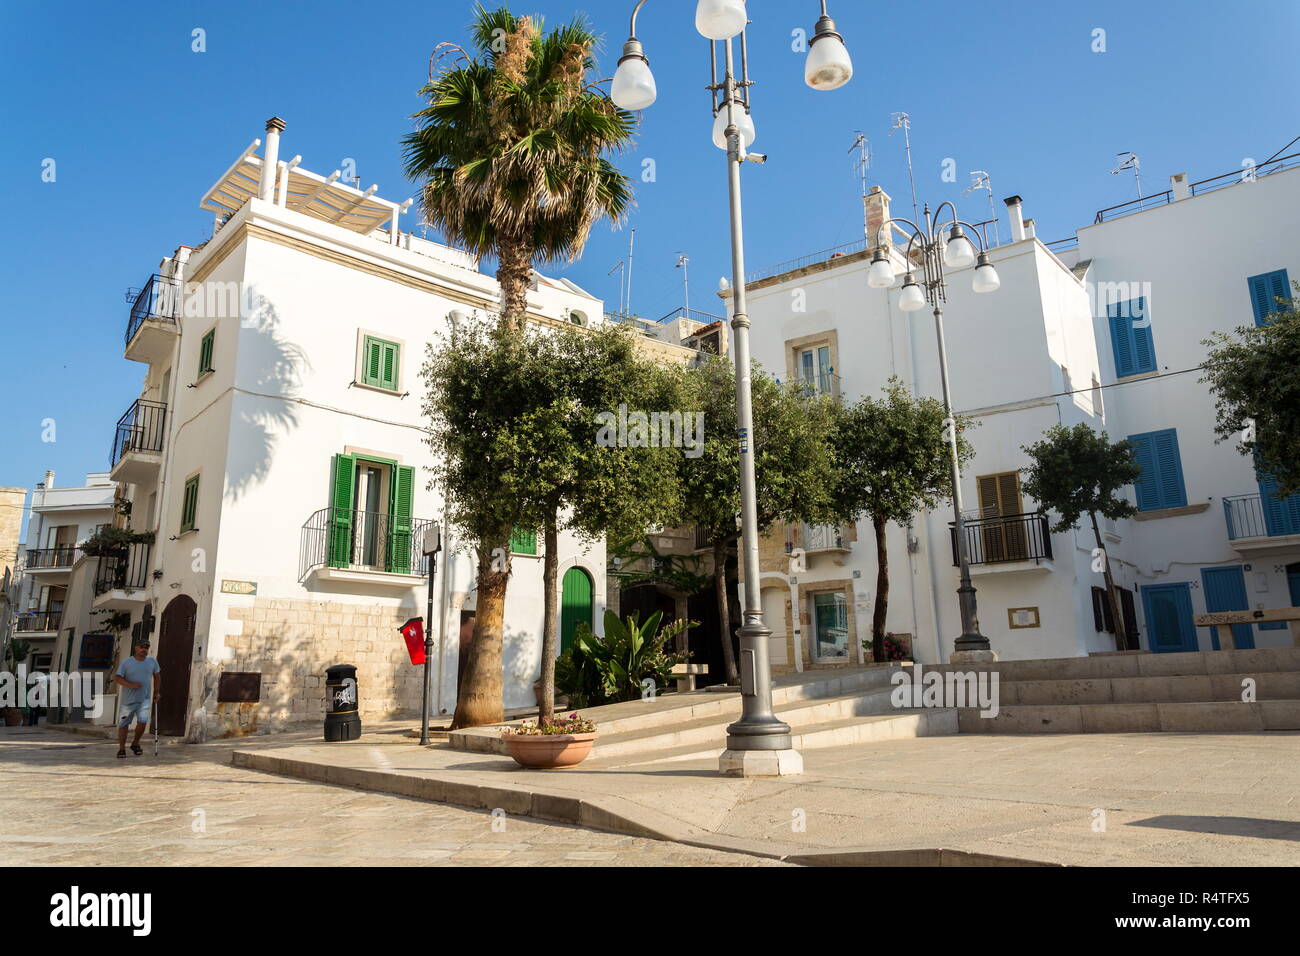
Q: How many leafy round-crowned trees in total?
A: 5